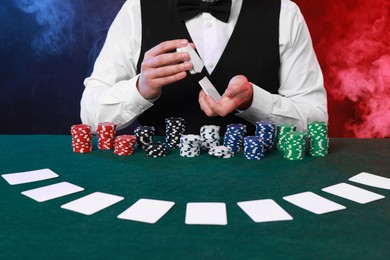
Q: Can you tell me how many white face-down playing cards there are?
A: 9